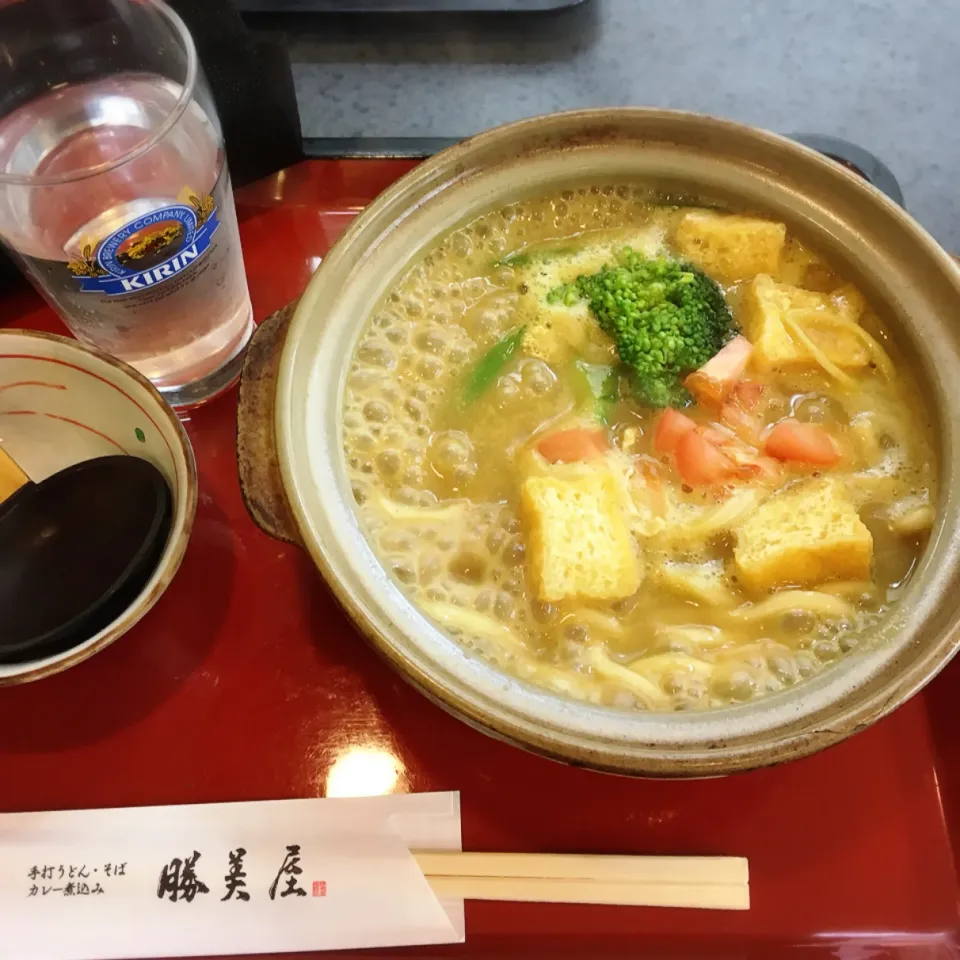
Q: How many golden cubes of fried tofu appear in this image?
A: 4